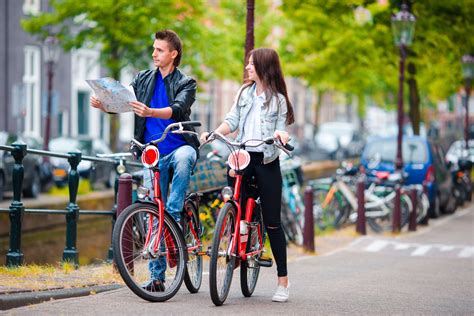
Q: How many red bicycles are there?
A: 2